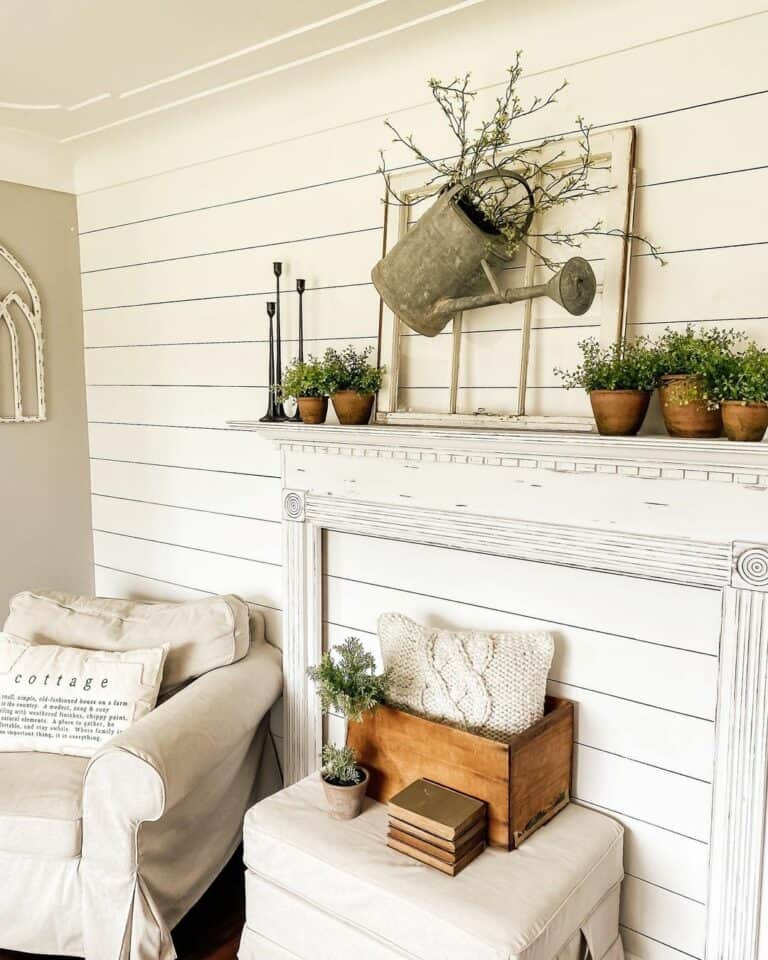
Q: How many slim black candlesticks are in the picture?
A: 3